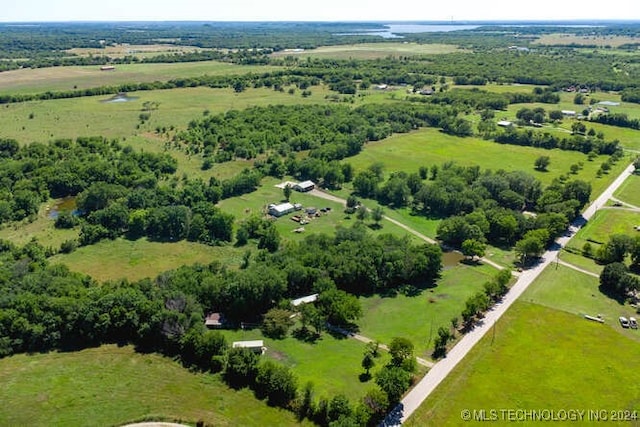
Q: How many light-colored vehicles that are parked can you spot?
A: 2